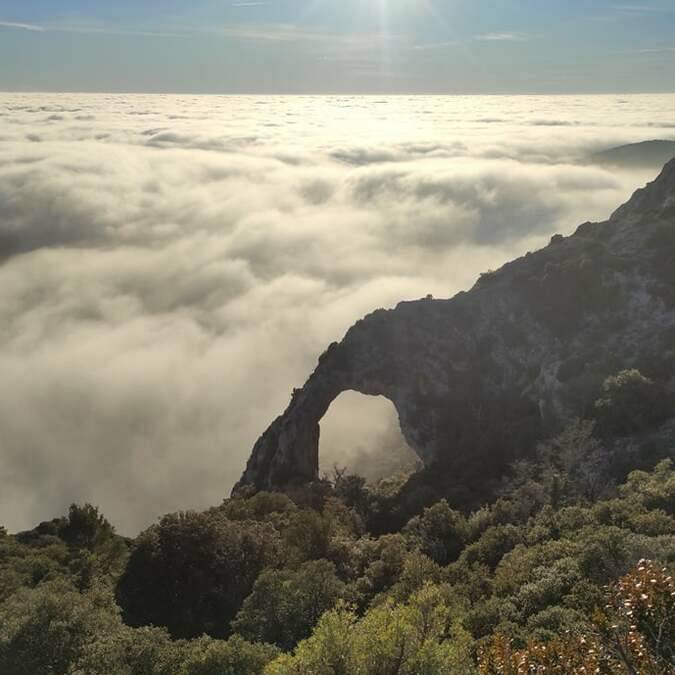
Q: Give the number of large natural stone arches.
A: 1